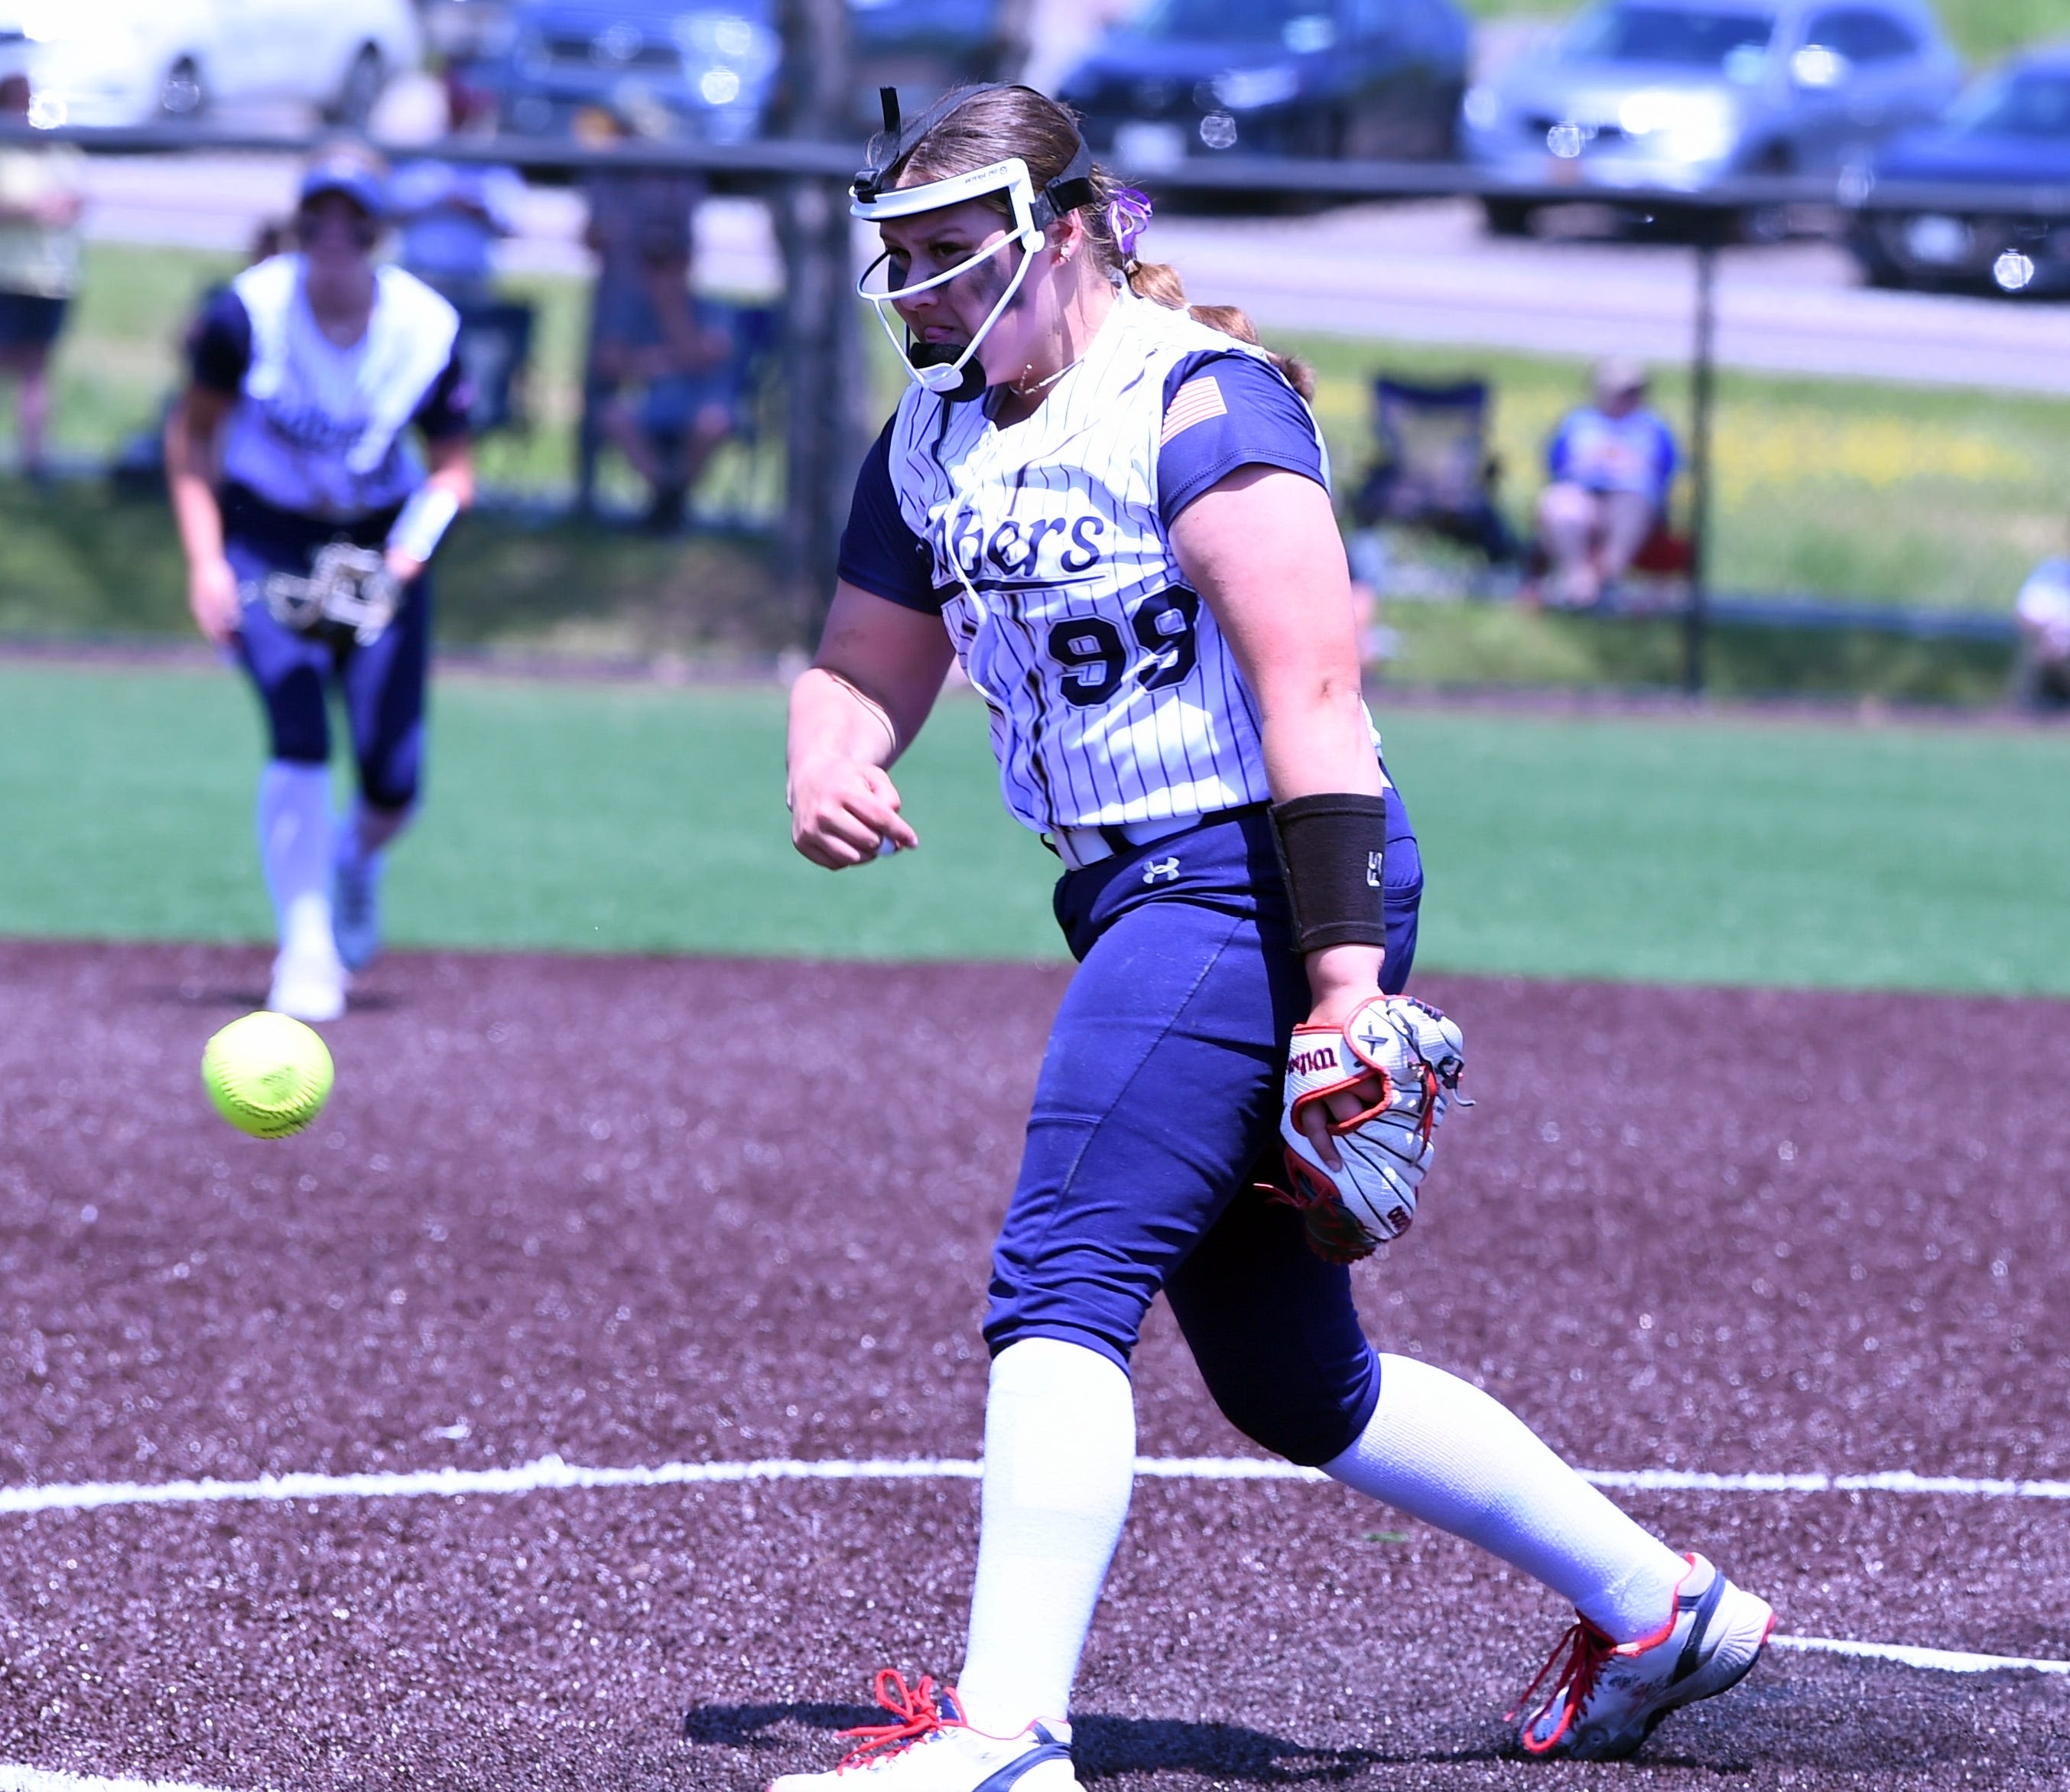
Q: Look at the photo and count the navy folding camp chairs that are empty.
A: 1